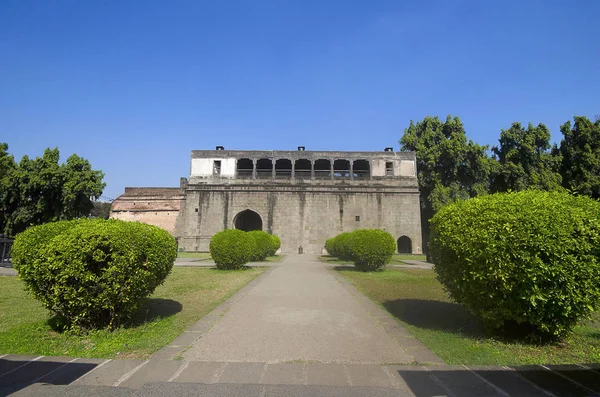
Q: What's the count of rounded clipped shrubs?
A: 8